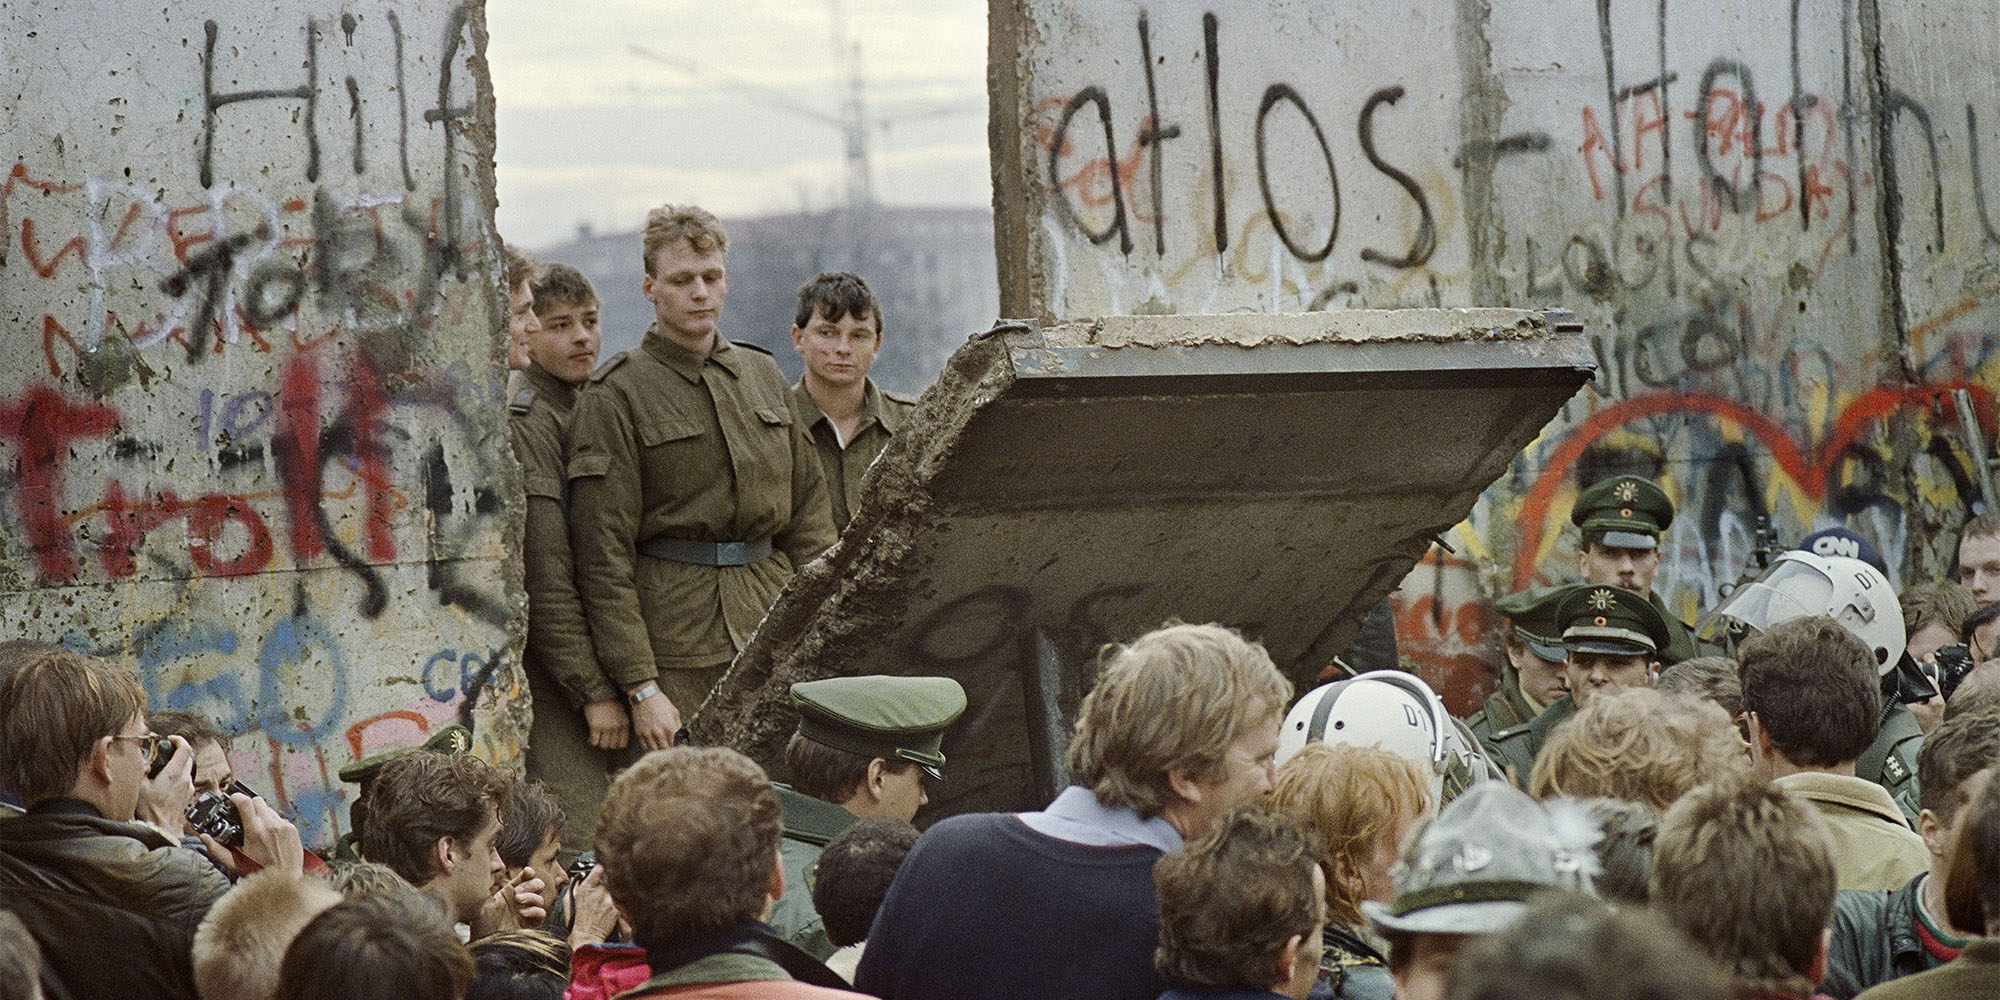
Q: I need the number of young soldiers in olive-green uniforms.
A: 4